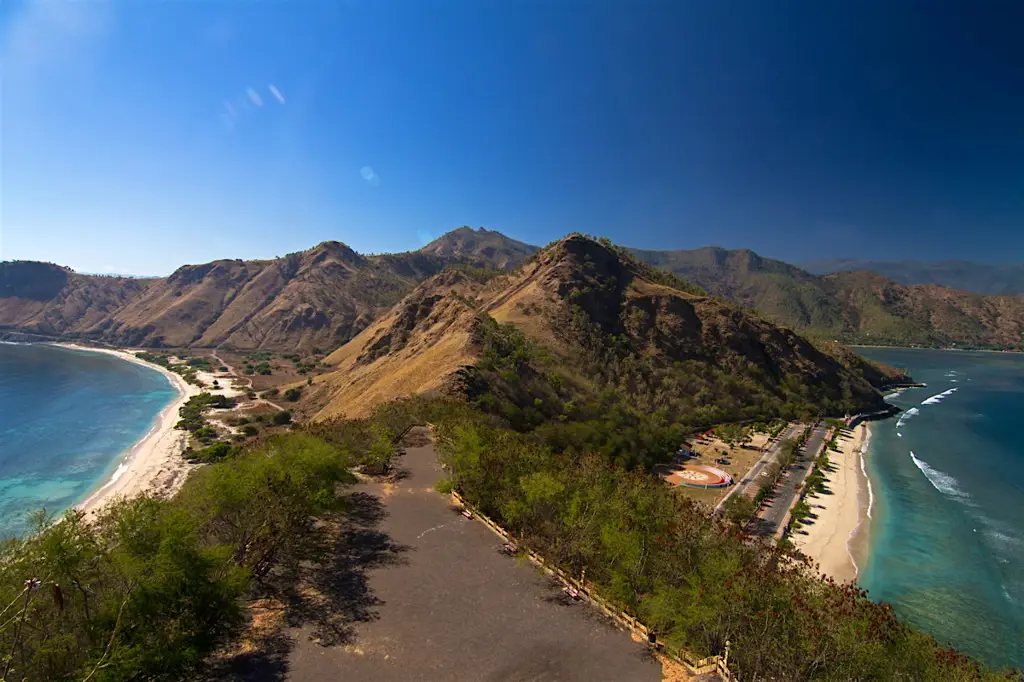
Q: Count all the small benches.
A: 3